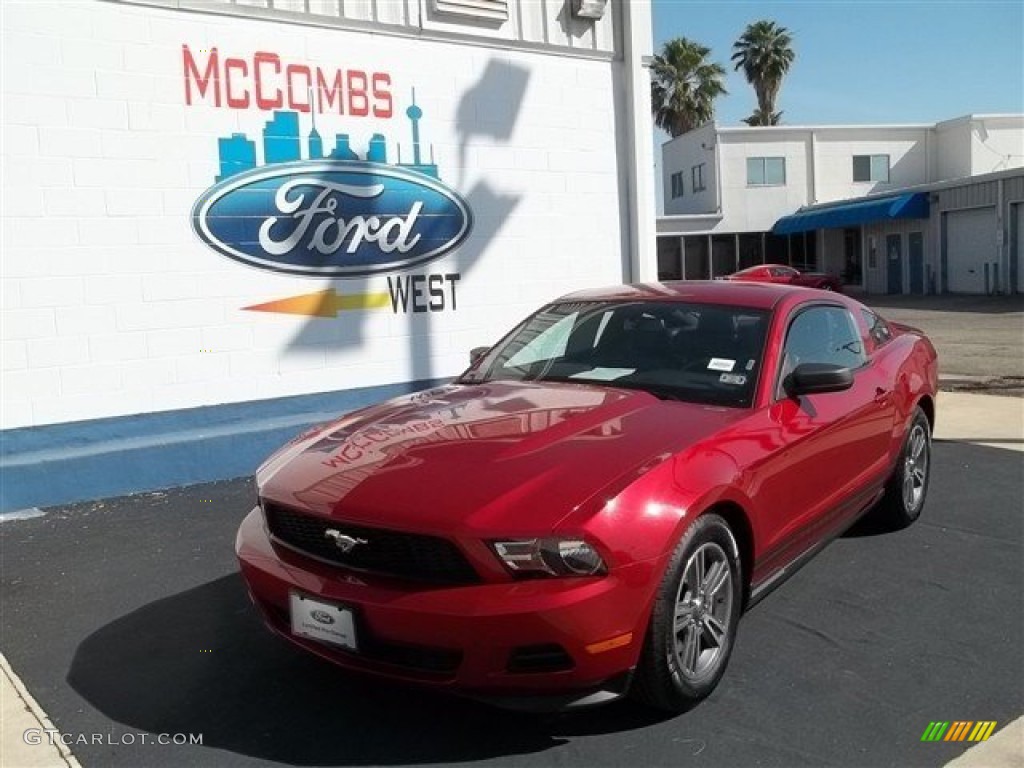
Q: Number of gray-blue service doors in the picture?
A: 2